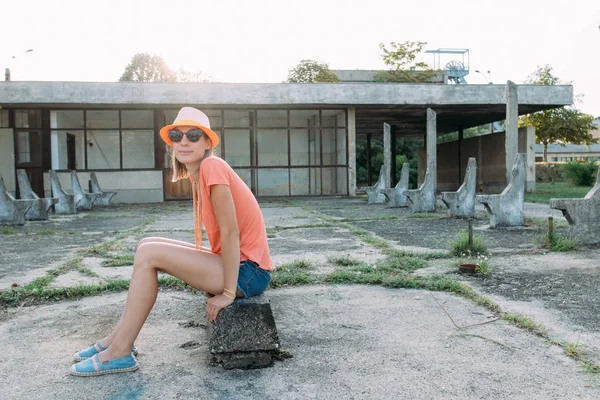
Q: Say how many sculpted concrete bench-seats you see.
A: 11